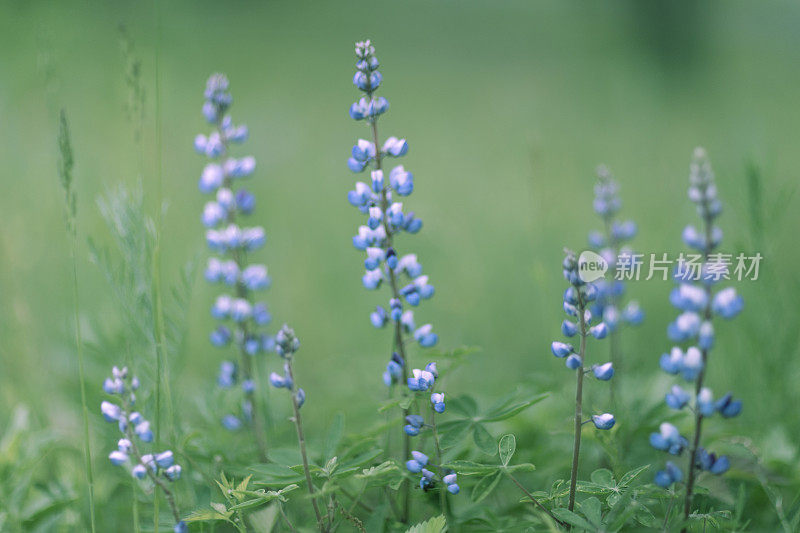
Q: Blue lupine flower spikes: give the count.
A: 8